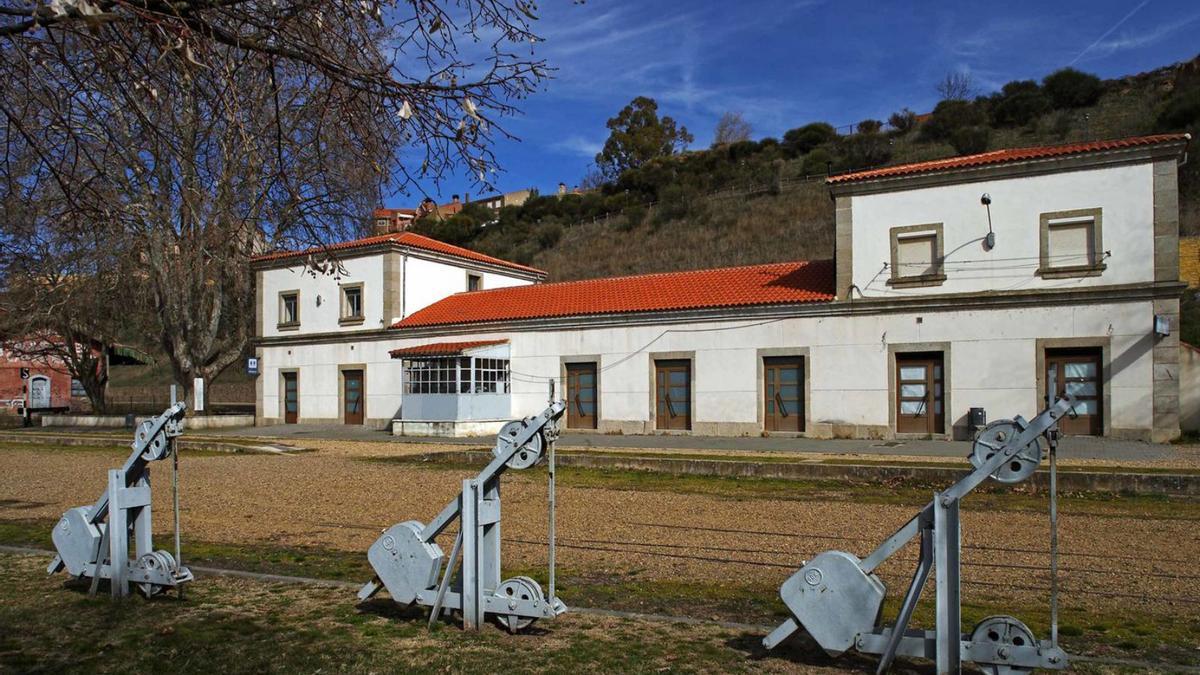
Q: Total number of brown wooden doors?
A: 7